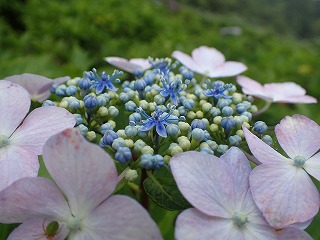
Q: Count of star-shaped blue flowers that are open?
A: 5